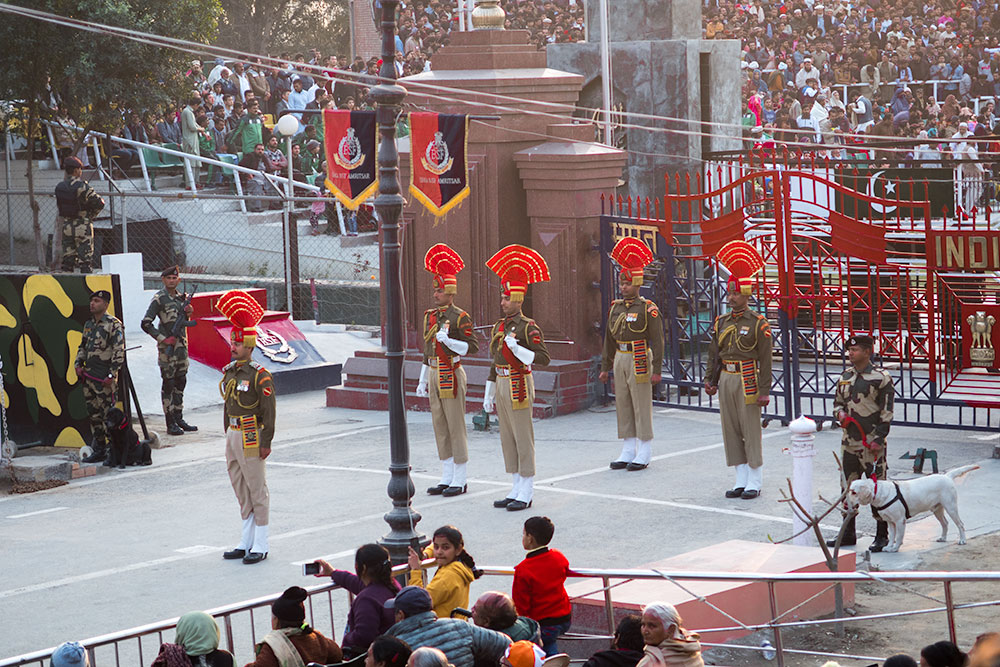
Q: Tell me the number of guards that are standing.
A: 9